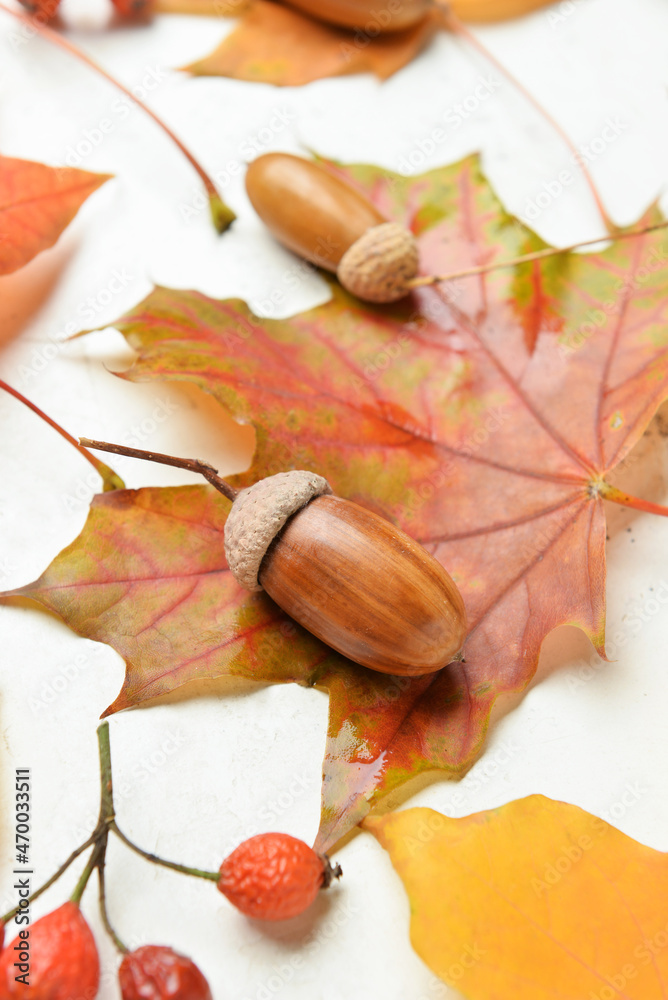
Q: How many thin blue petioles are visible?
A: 0